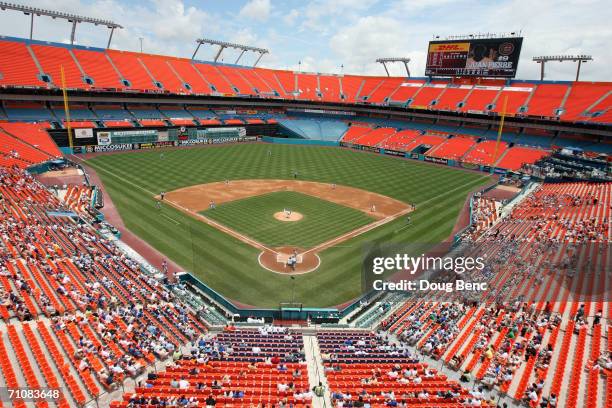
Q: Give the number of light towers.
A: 4